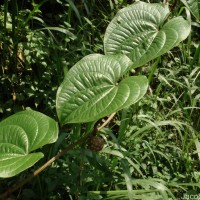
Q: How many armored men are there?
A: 0